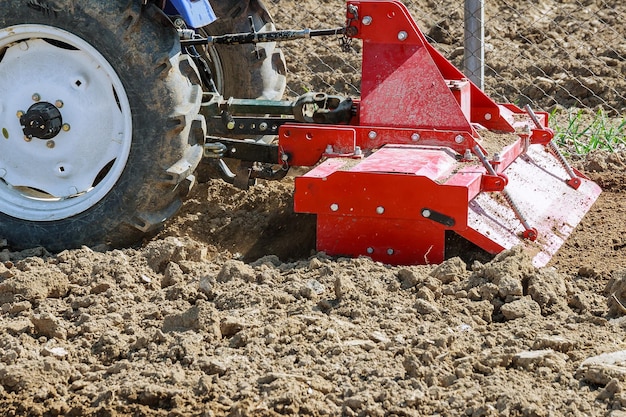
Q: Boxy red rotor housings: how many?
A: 1